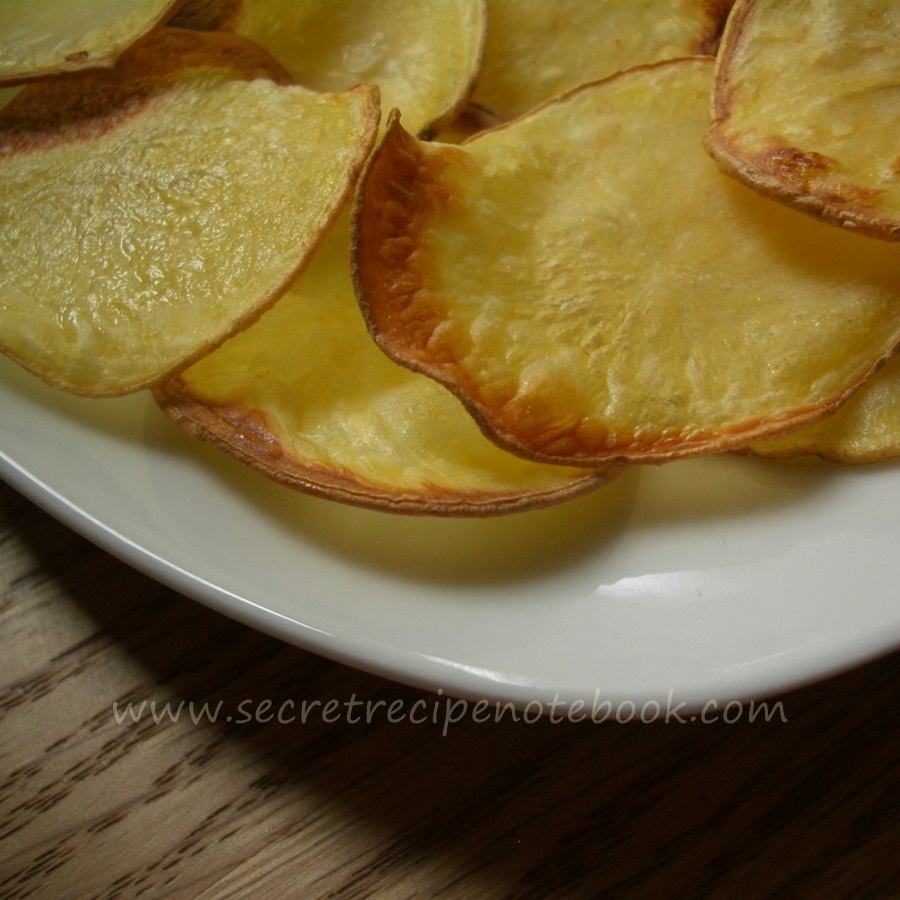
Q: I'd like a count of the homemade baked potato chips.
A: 8